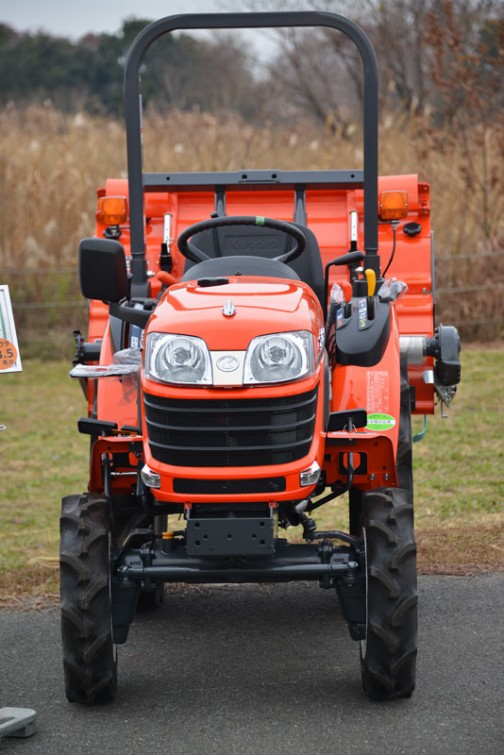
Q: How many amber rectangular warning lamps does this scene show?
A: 2